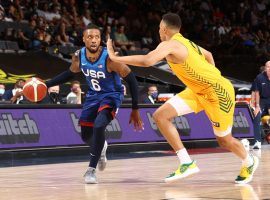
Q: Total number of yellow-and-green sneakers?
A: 2